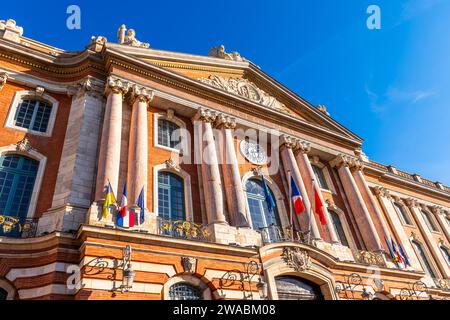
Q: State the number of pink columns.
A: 8